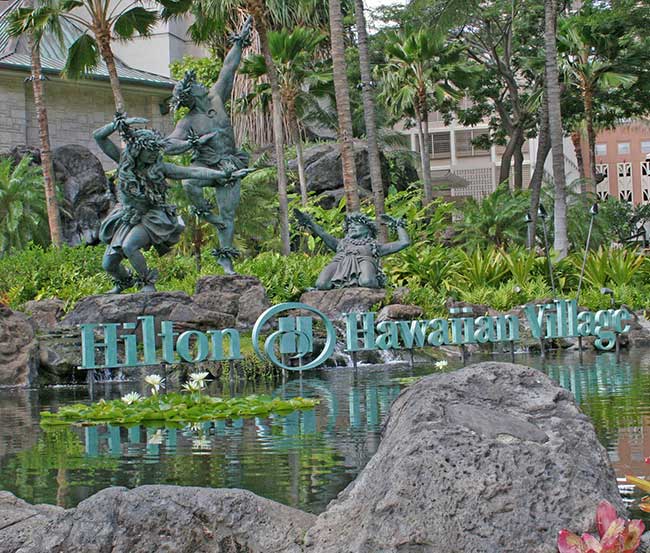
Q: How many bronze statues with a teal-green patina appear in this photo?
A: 3